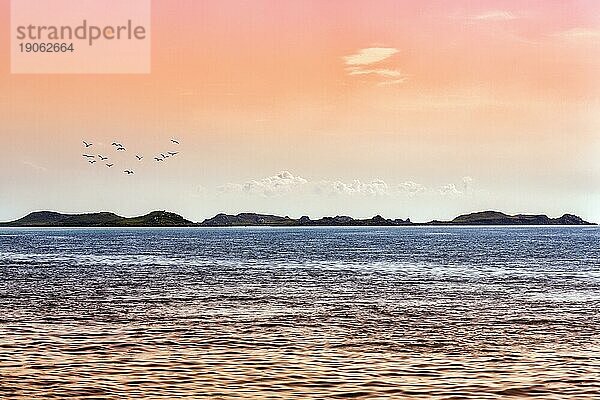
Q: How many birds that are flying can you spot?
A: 13